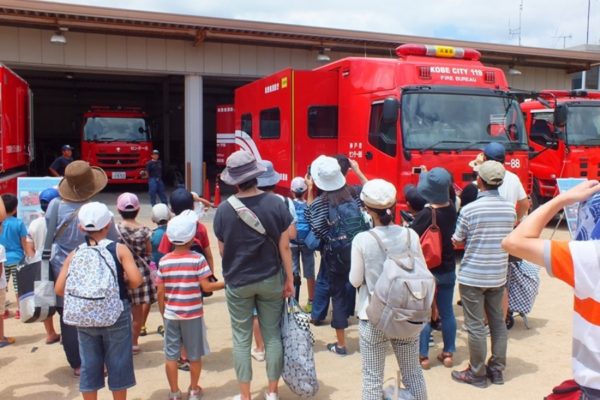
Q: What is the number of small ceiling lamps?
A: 3